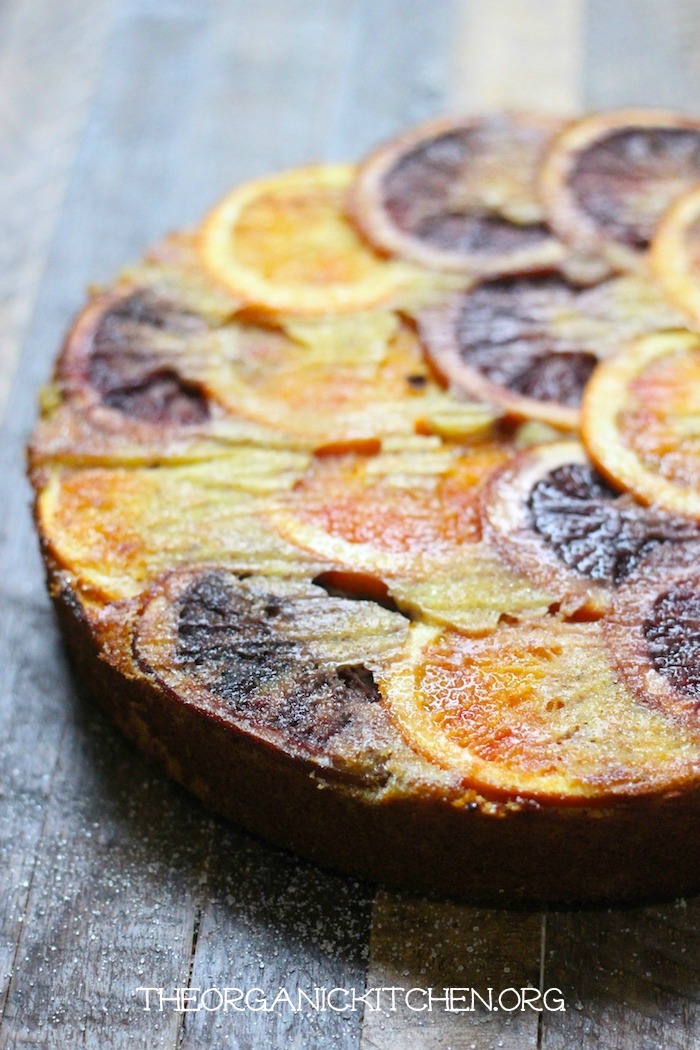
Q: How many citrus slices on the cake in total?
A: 14